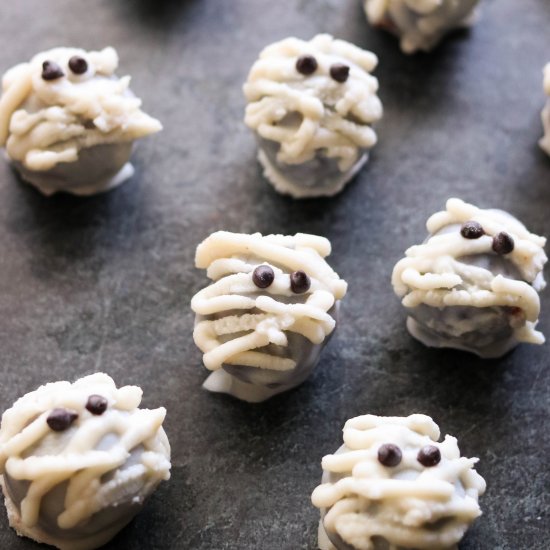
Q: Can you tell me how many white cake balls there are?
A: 8